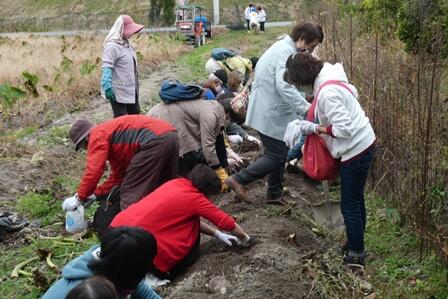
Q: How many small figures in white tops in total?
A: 3